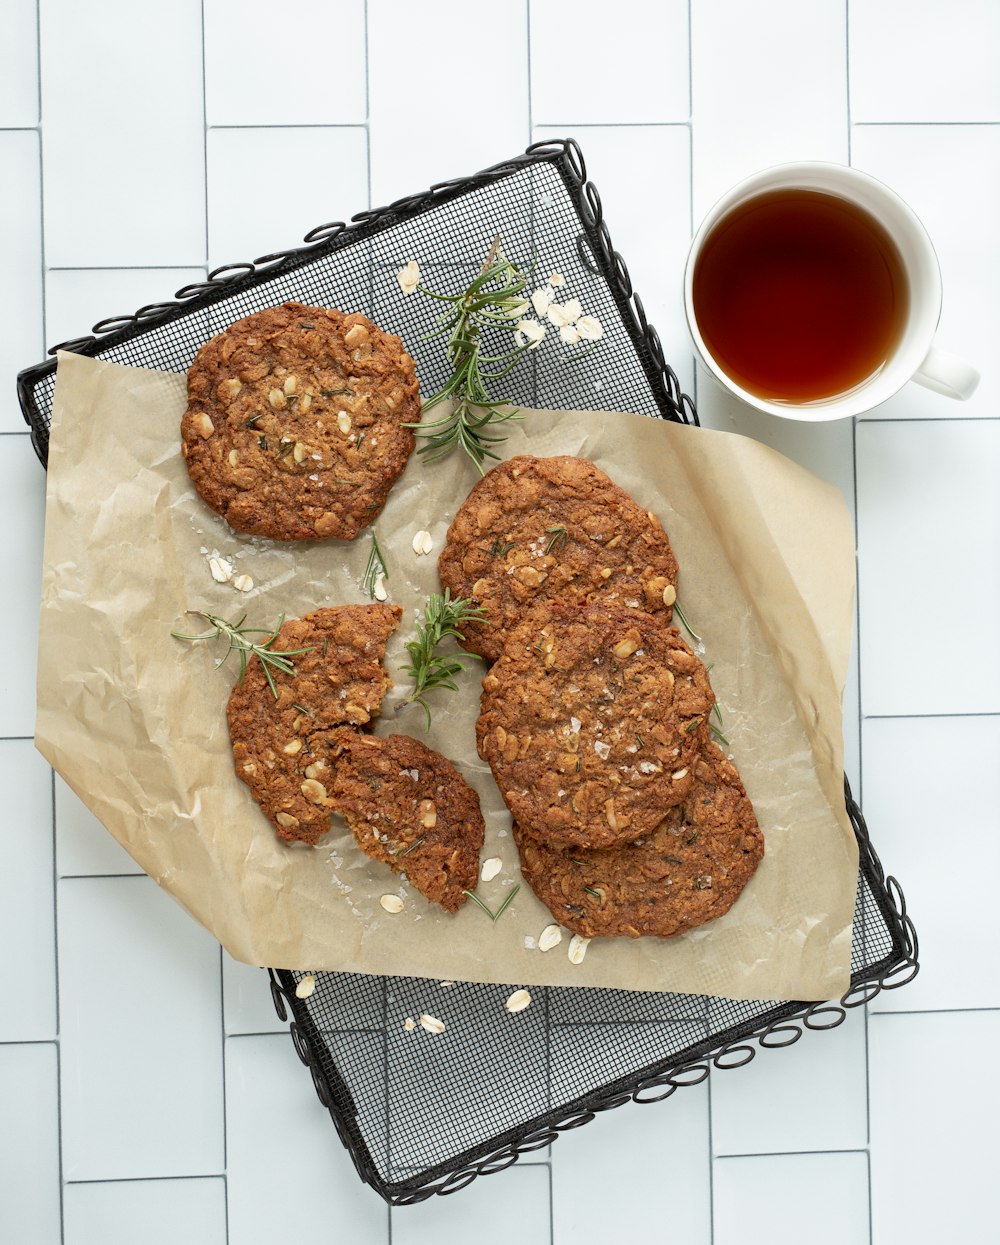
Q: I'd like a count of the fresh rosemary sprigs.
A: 3